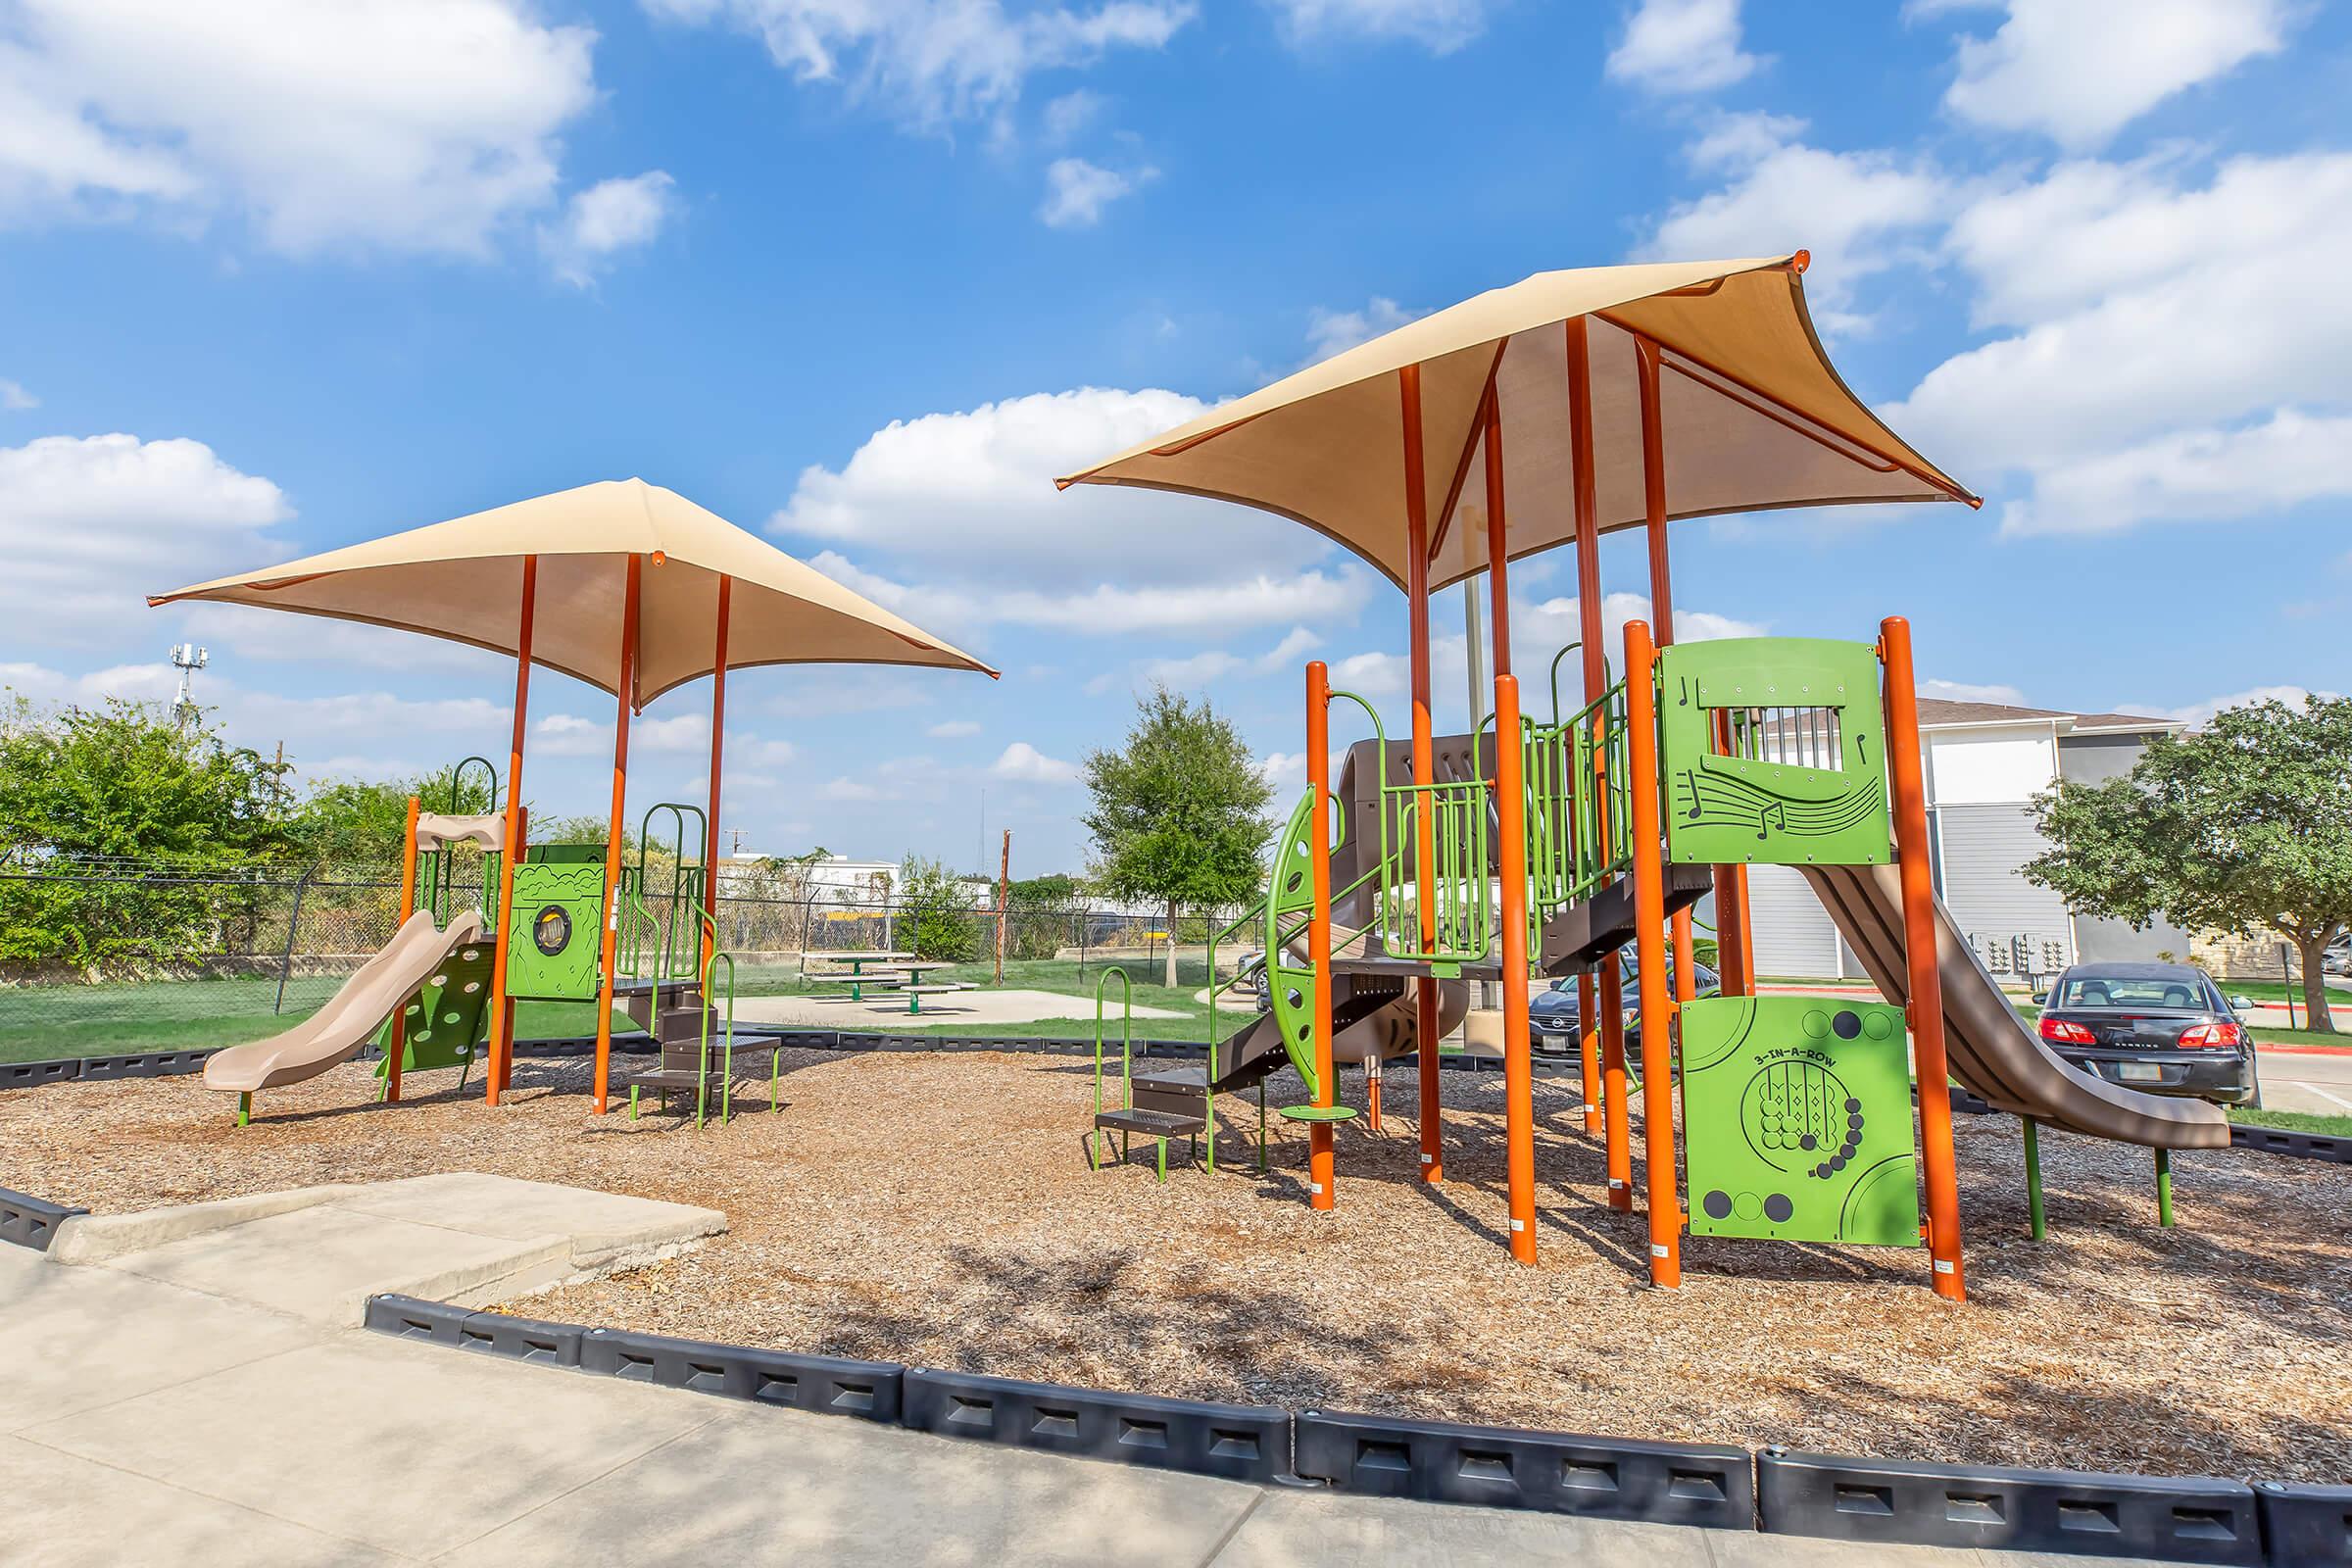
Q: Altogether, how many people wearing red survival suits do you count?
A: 0